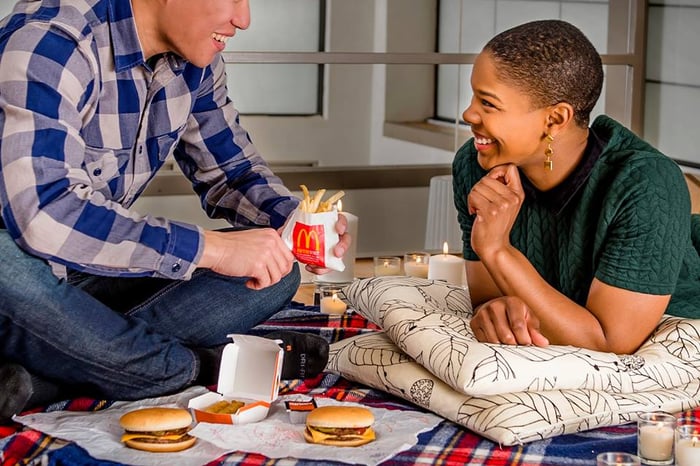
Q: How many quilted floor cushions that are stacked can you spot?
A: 2